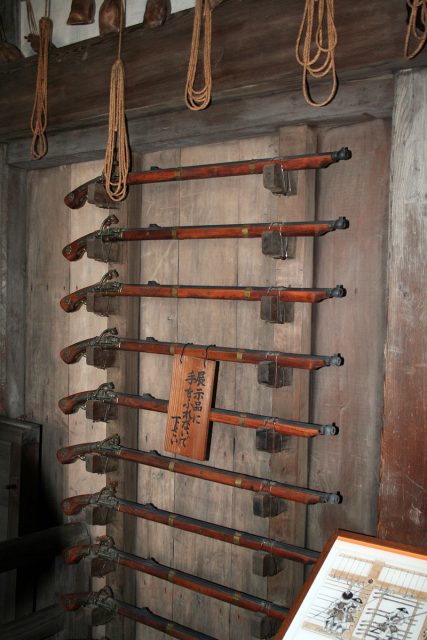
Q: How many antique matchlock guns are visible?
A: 9